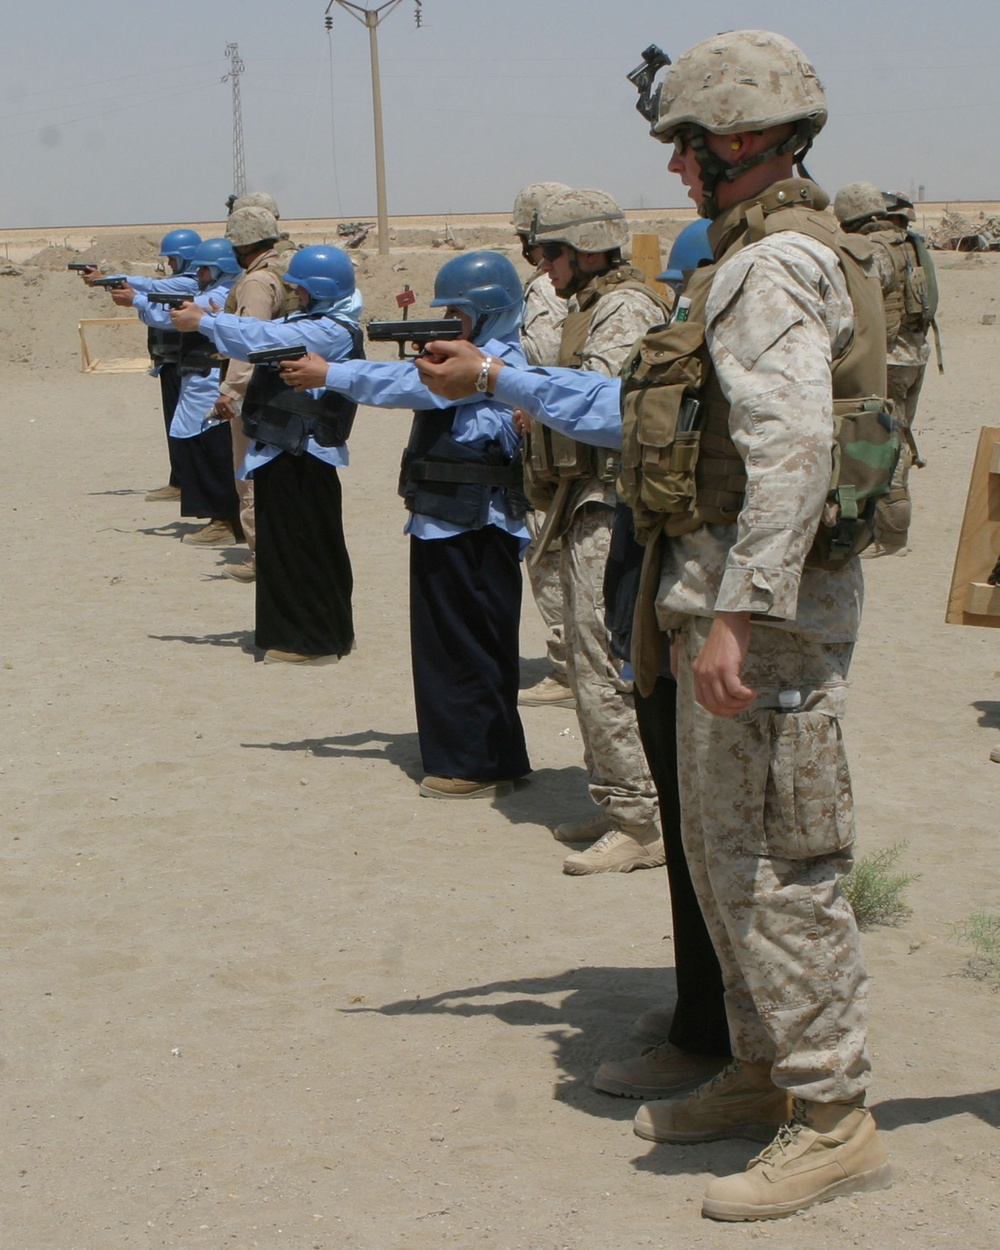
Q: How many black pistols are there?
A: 5